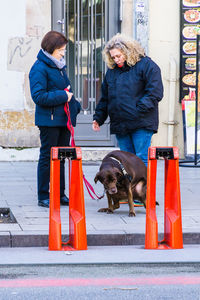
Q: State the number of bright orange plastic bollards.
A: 2